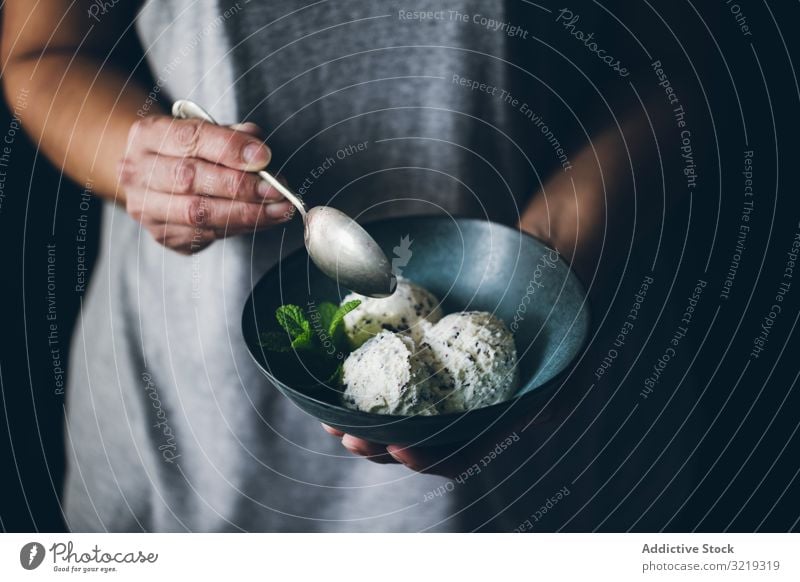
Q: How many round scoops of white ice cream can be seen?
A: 3